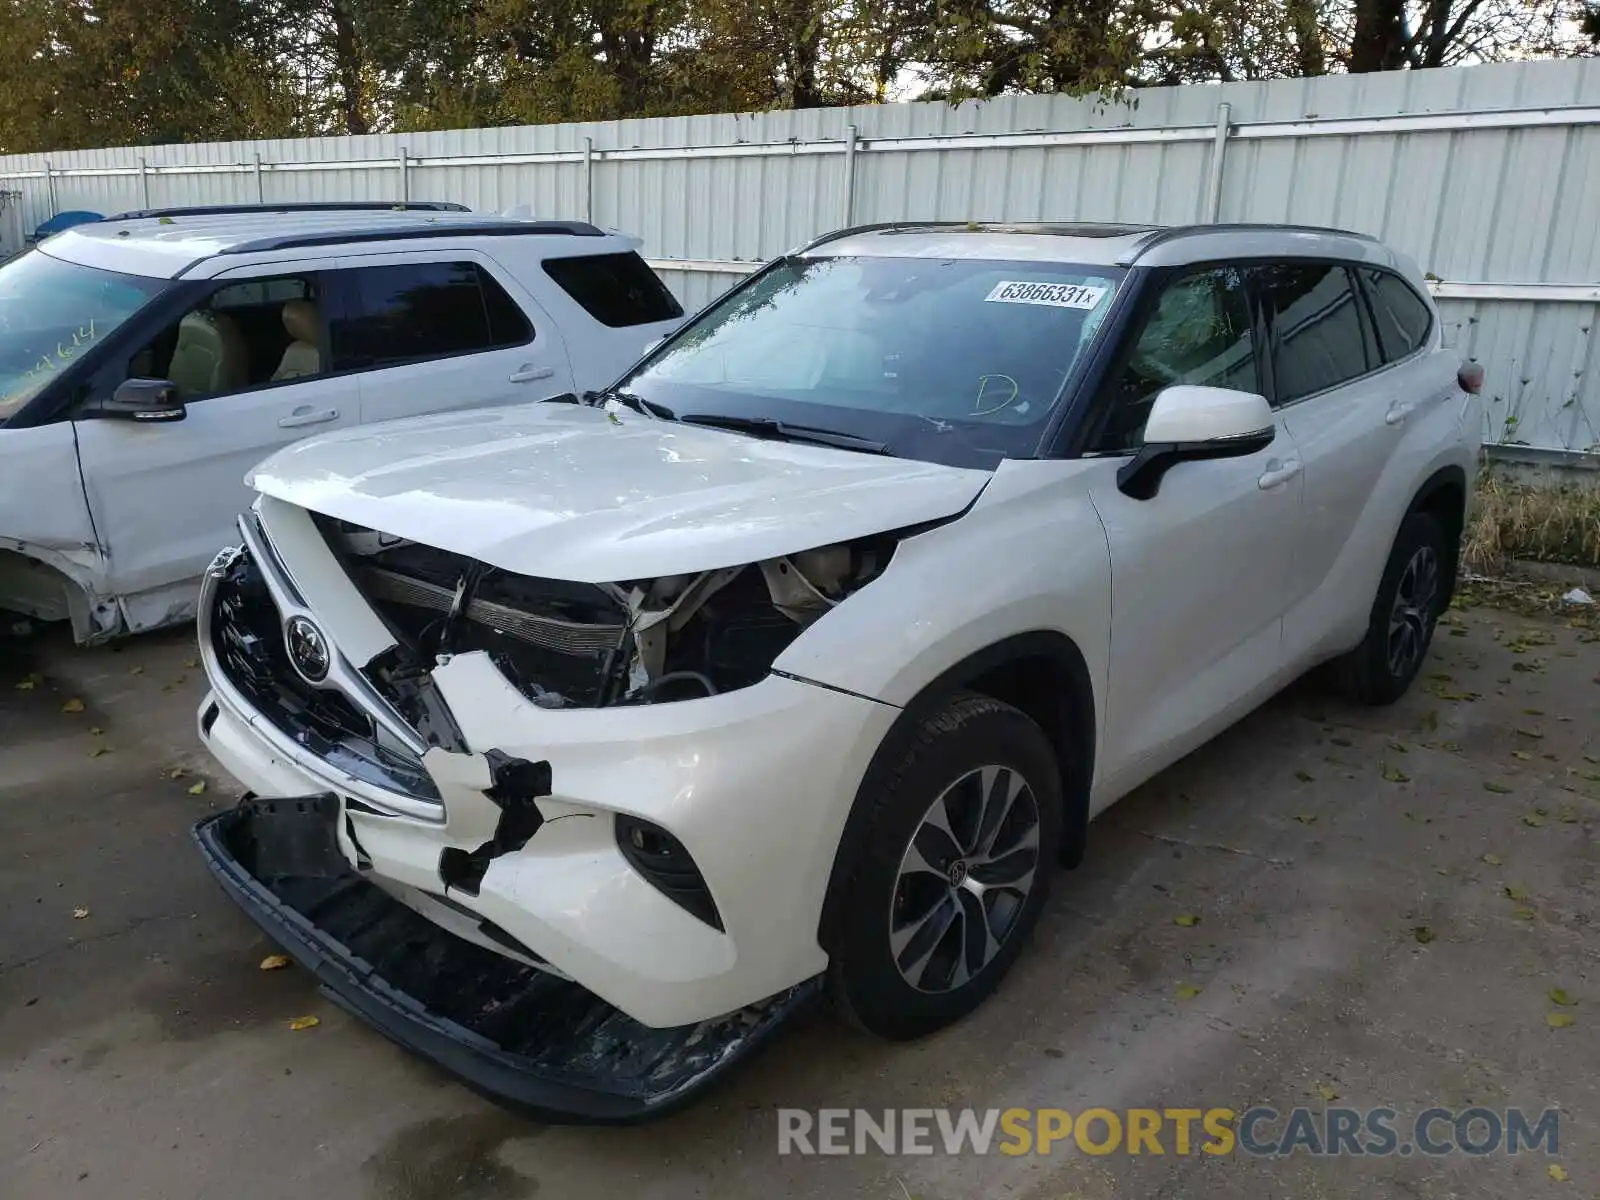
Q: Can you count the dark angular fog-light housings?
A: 1